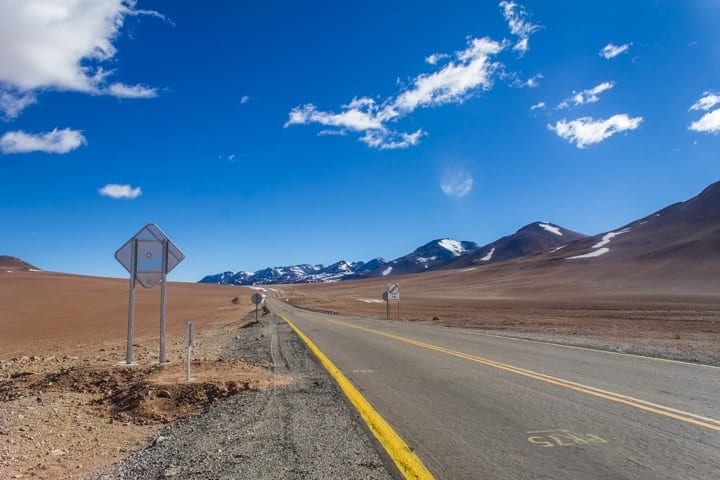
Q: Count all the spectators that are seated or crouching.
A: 0